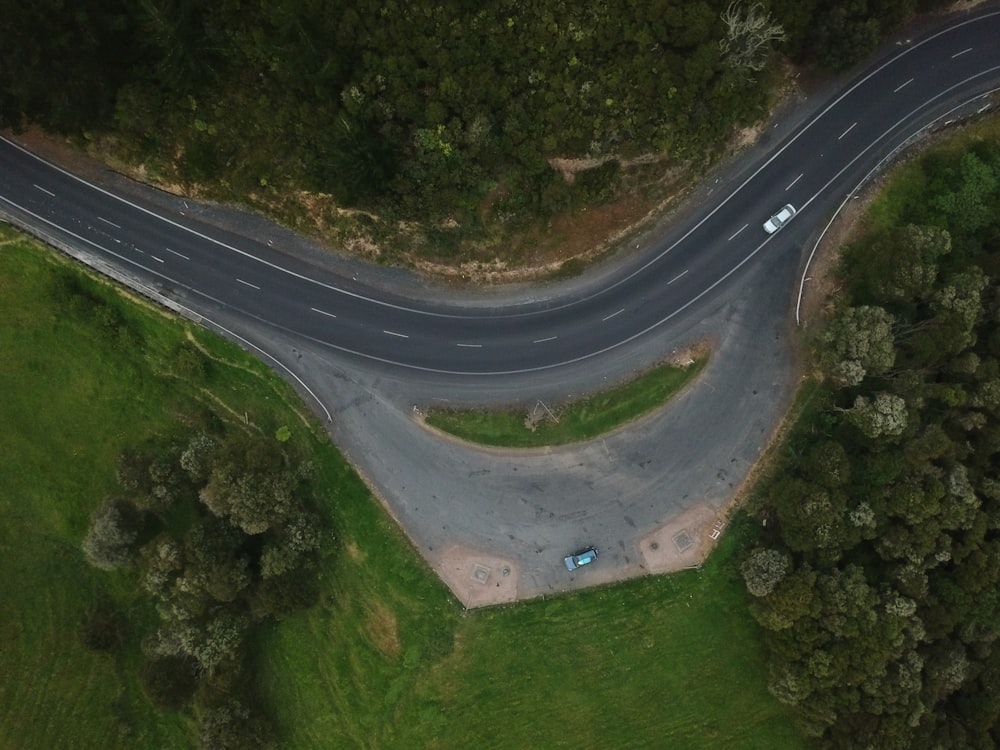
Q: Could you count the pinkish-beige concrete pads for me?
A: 2